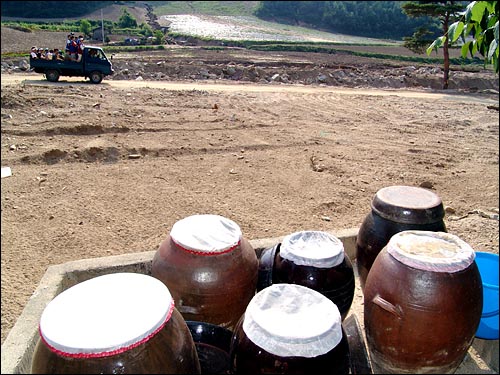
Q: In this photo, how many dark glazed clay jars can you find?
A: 6